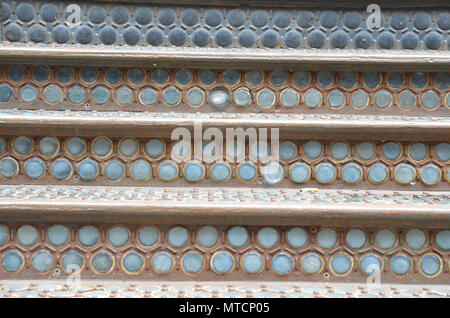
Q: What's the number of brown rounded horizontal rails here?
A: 3